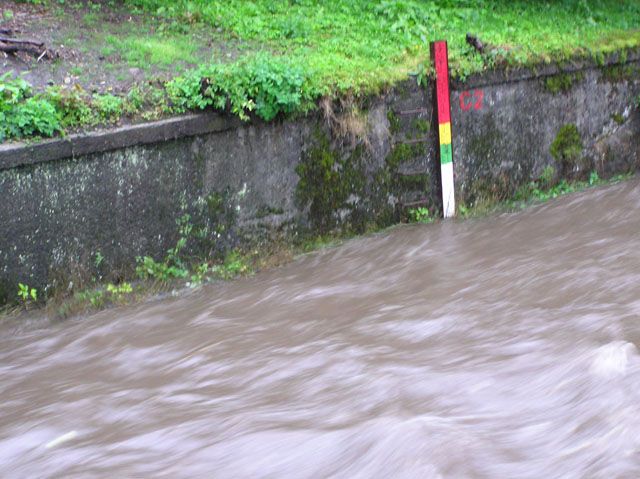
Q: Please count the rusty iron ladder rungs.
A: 4